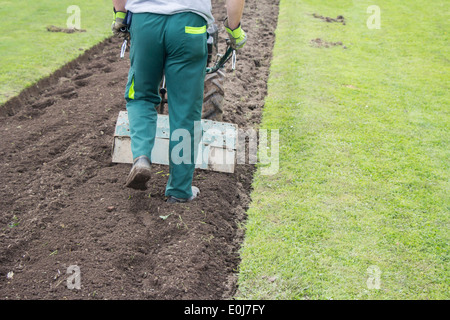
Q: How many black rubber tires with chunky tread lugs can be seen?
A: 1